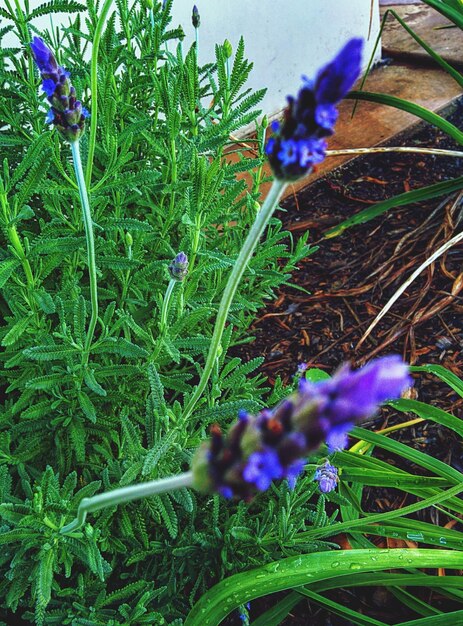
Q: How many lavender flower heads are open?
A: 3